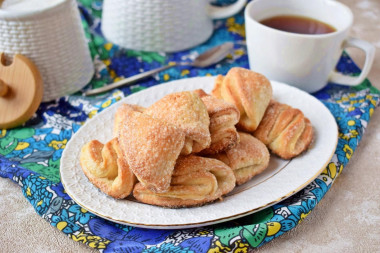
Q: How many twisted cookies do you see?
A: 8